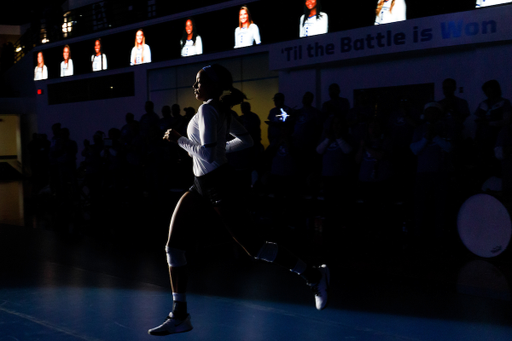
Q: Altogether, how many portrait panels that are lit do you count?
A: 9